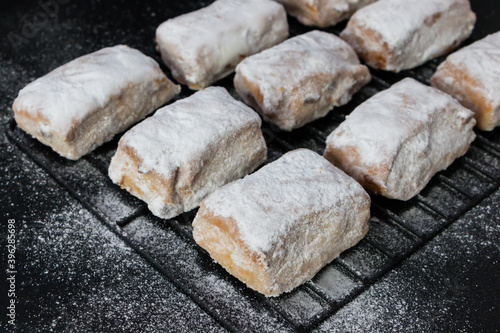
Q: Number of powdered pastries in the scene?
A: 9